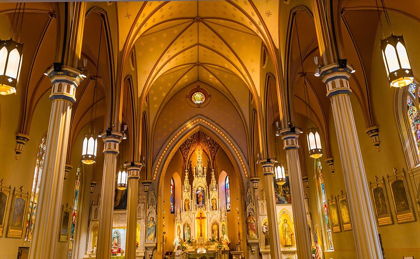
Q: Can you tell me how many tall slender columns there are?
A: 6